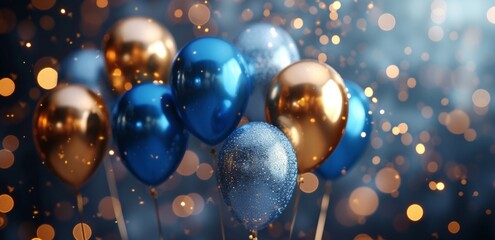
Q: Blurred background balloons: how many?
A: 2